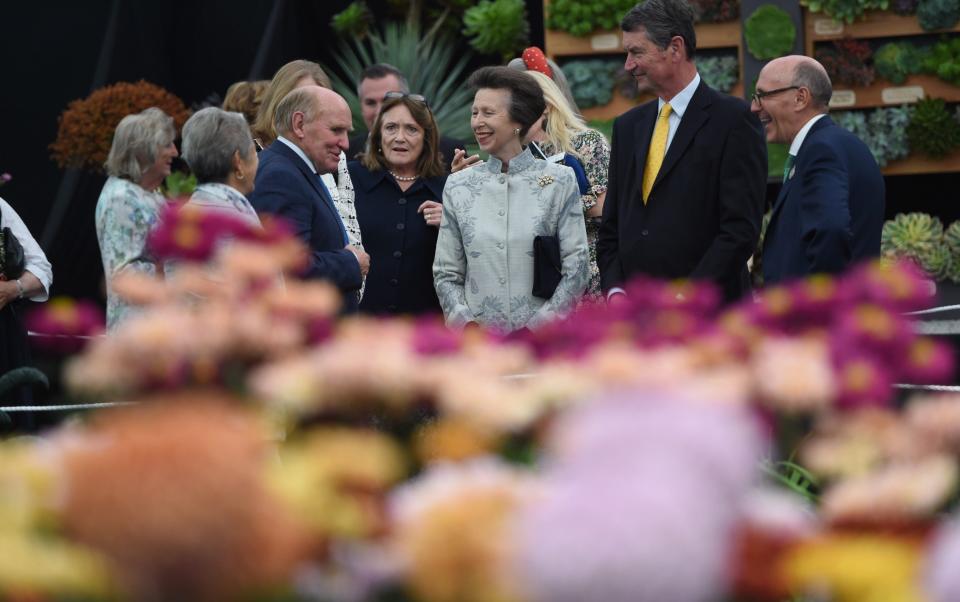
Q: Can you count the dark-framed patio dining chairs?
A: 0